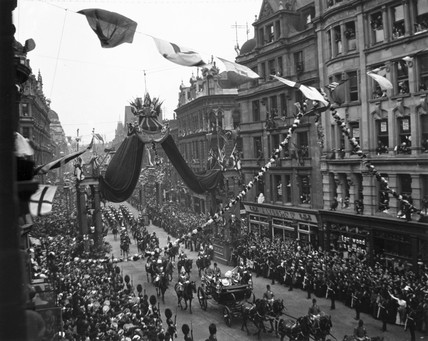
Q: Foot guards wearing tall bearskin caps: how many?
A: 7